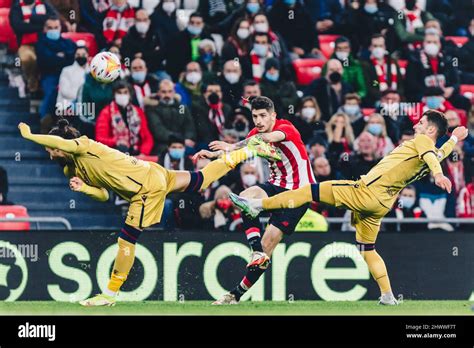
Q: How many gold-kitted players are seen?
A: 2